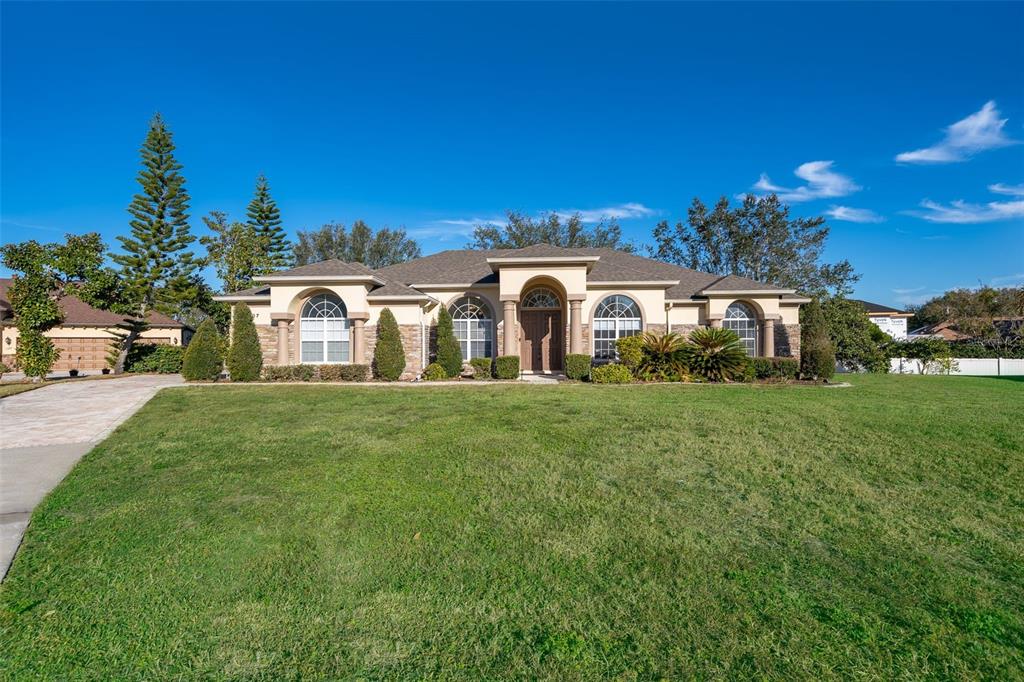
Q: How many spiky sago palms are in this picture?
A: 2